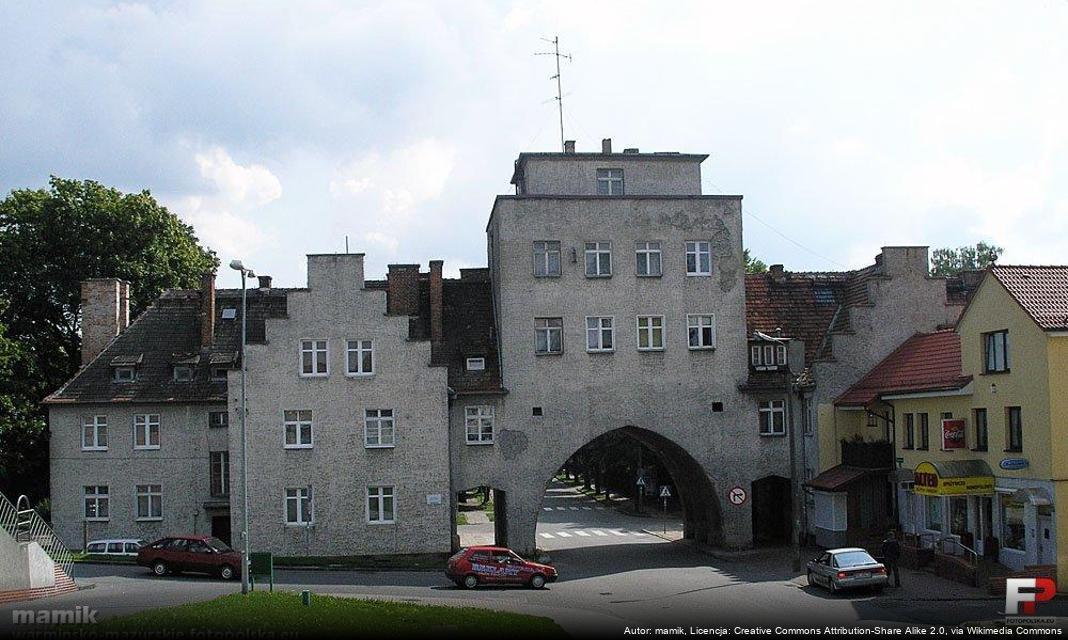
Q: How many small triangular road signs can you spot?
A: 2